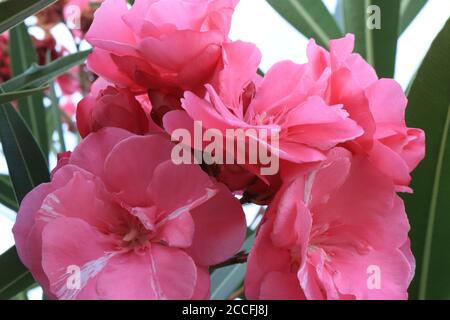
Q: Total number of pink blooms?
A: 5